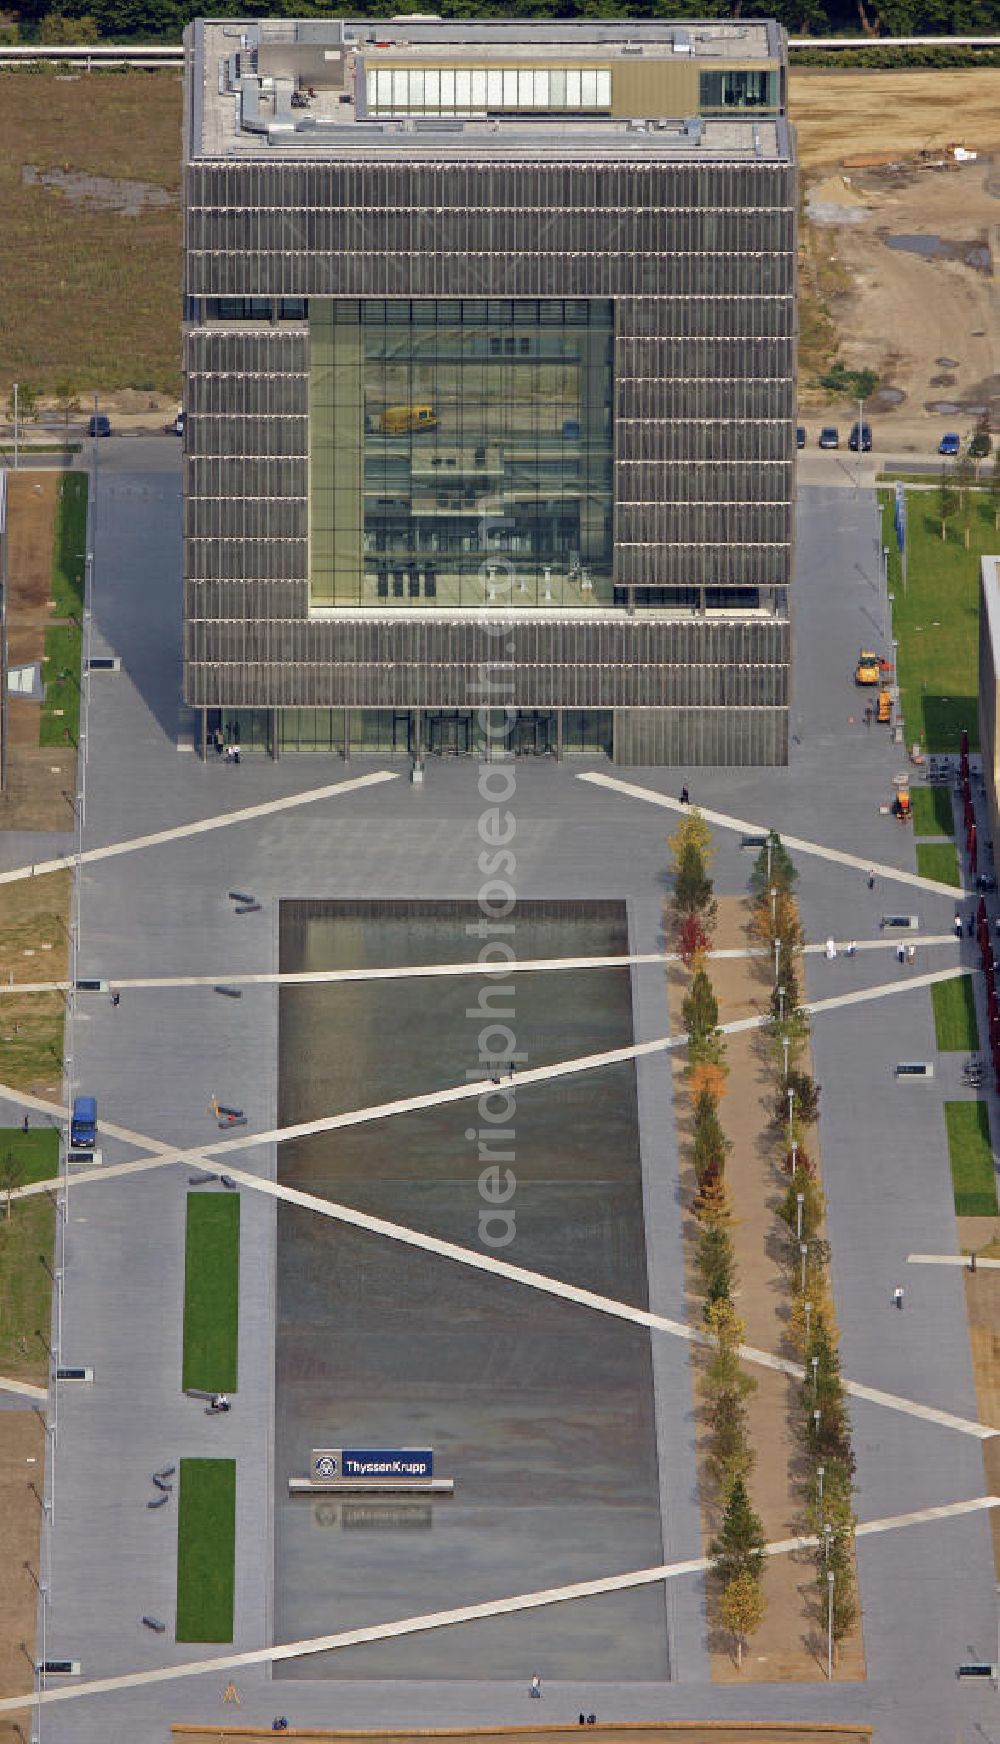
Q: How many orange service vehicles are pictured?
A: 3